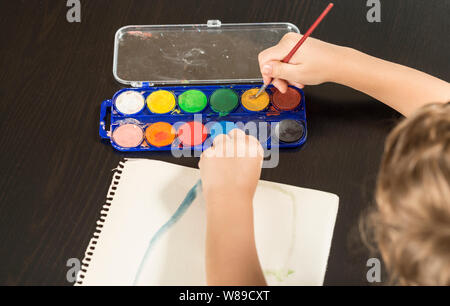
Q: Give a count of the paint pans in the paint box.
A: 12